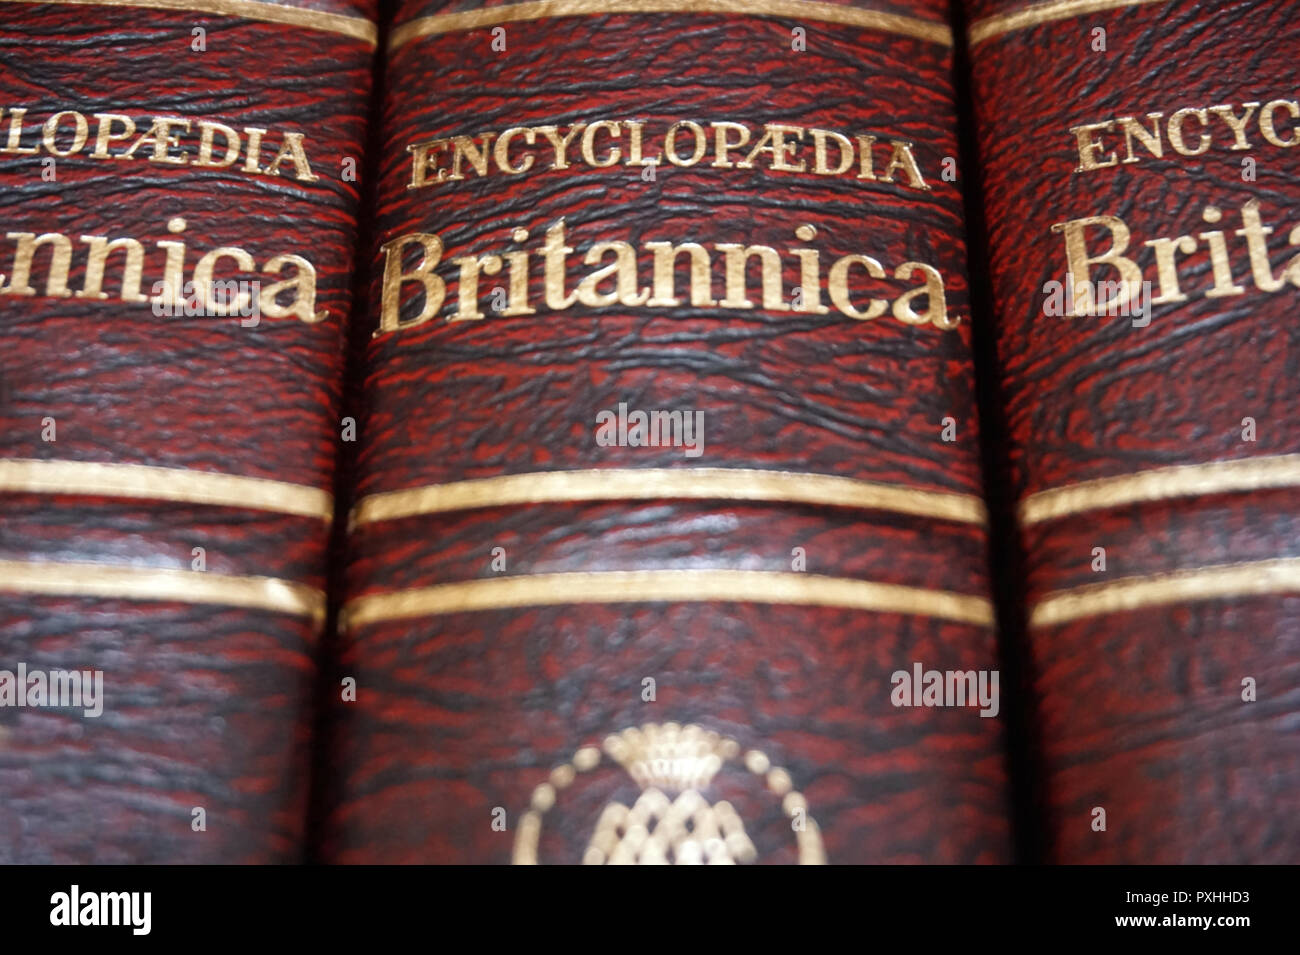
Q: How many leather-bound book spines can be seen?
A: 3